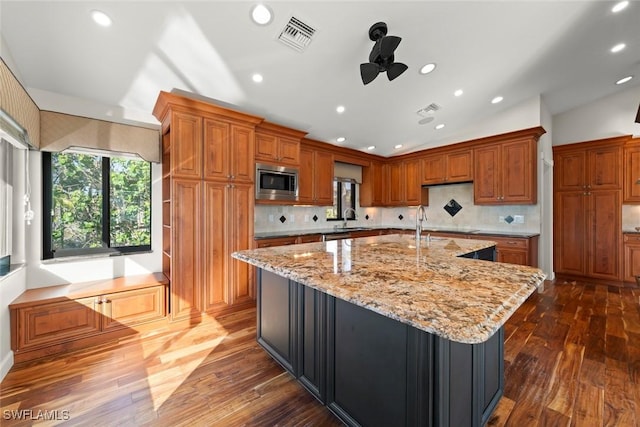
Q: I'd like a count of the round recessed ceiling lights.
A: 14